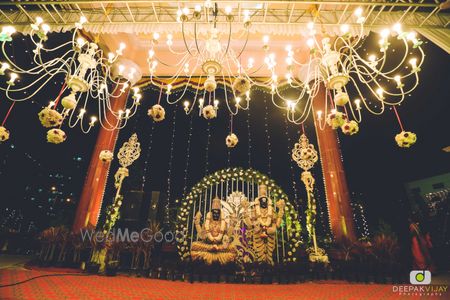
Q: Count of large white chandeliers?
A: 3